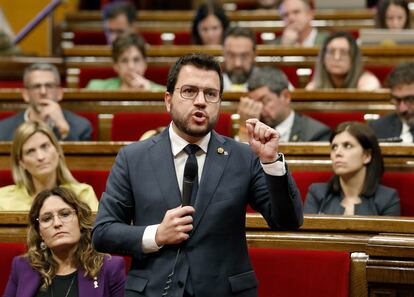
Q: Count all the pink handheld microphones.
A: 0